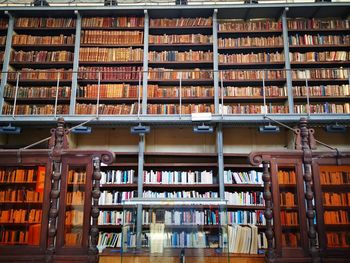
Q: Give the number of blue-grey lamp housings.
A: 6